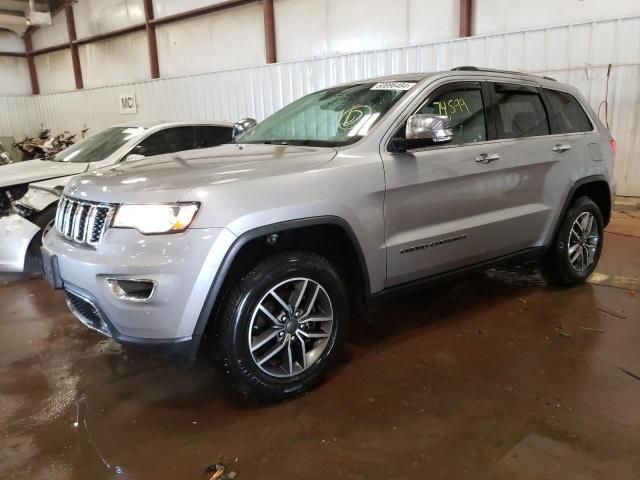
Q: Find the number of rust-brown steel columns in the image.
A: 5